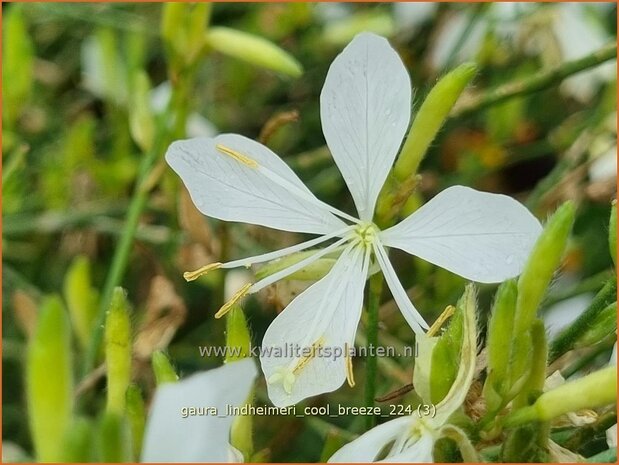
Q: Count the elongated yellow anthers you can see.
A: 6